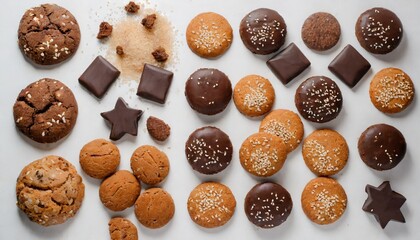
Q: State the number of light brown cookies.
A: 14